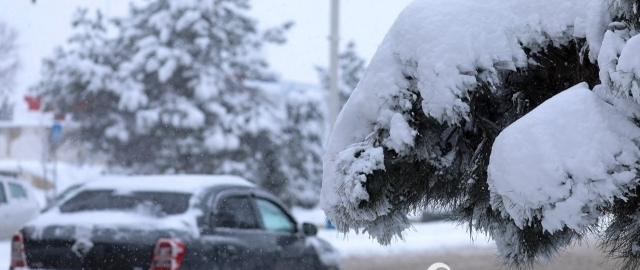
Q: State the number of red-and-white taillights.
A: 2